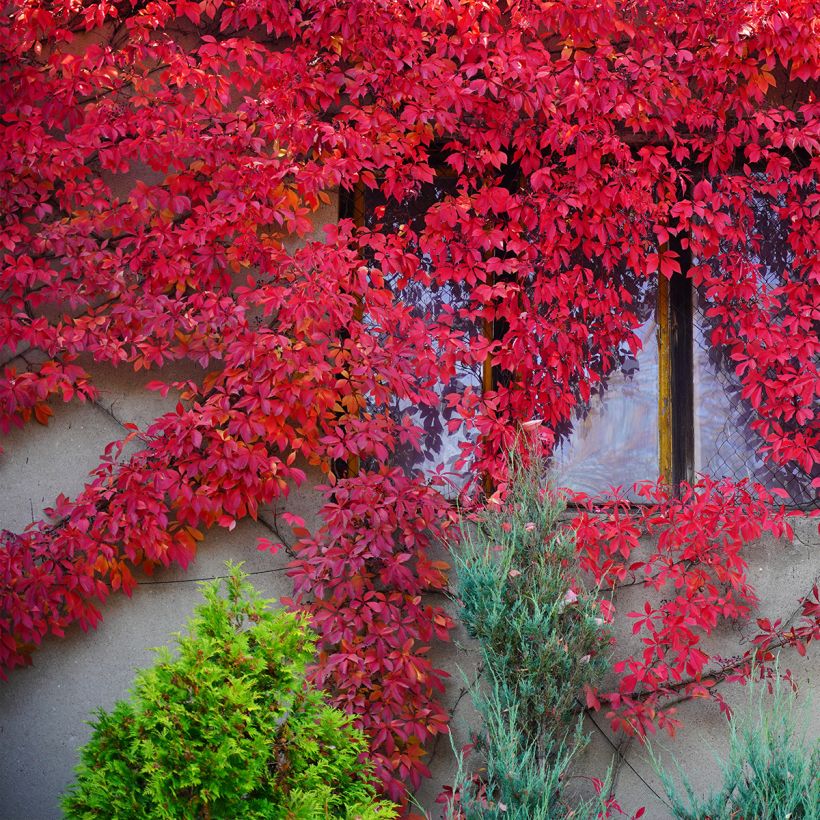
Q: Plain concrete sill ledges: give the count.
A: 1